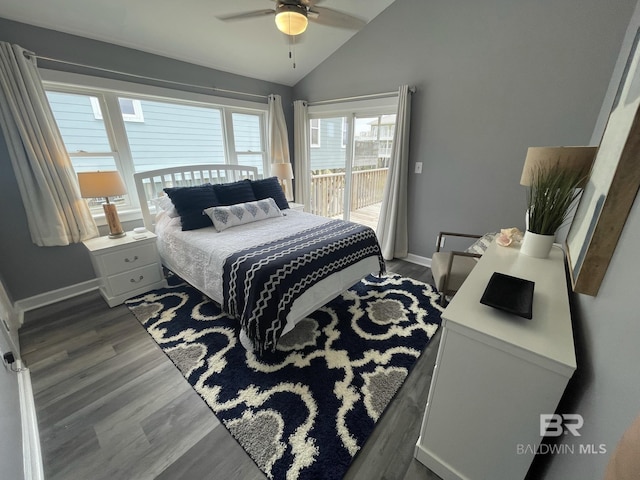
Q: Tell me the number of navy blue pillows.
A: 3